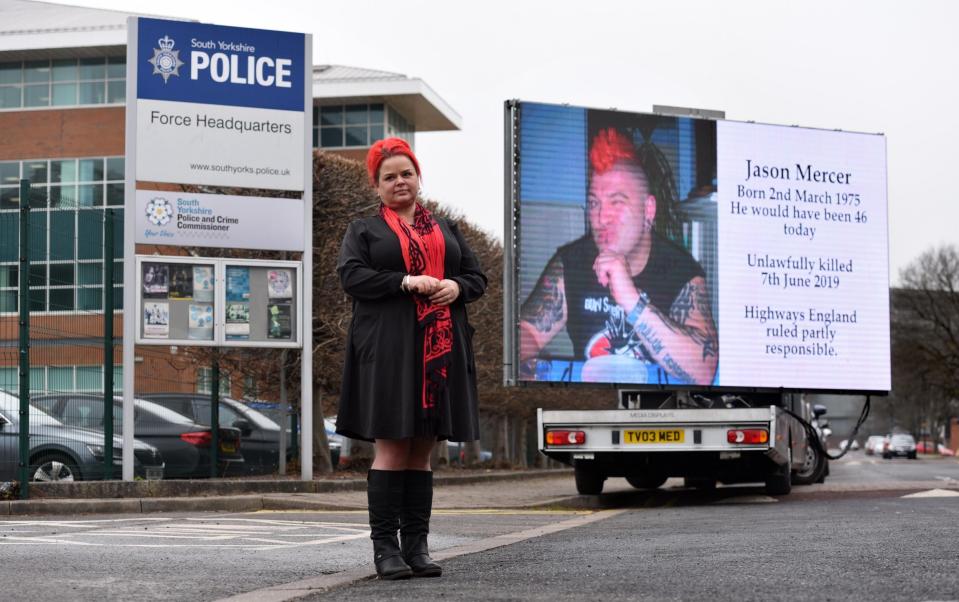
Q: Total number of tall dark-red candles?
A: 0